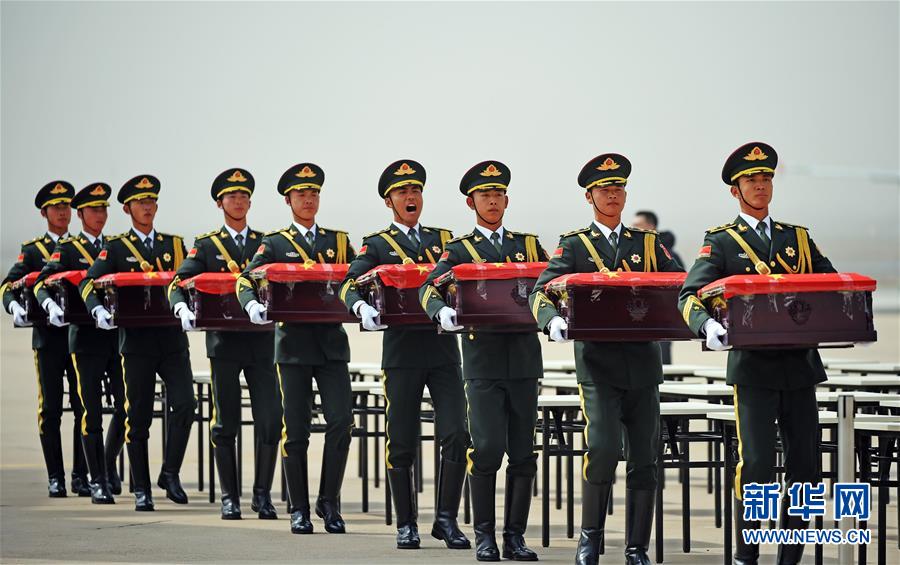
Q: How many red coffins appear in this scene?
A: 9